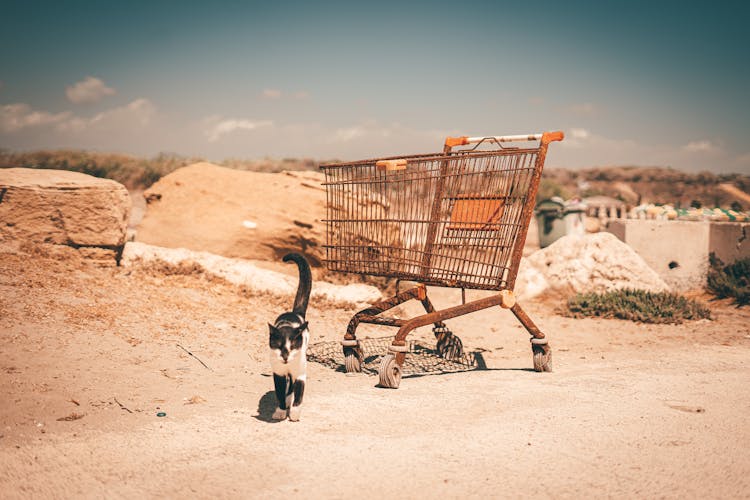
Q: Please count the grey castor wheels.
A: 4